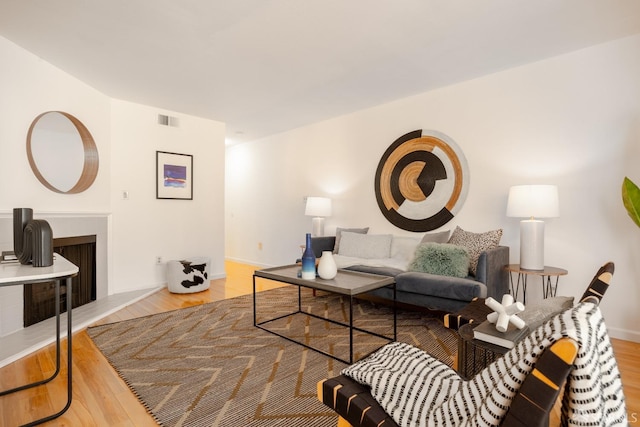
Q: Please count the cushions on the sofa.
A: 5